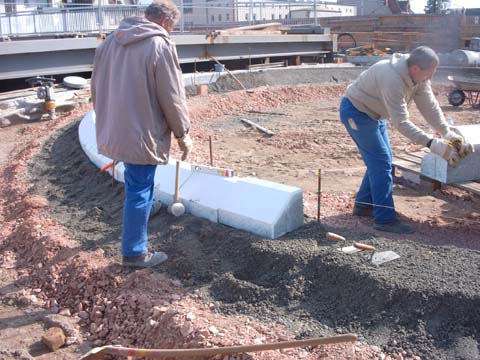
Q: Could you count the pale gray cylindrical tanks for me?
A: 1